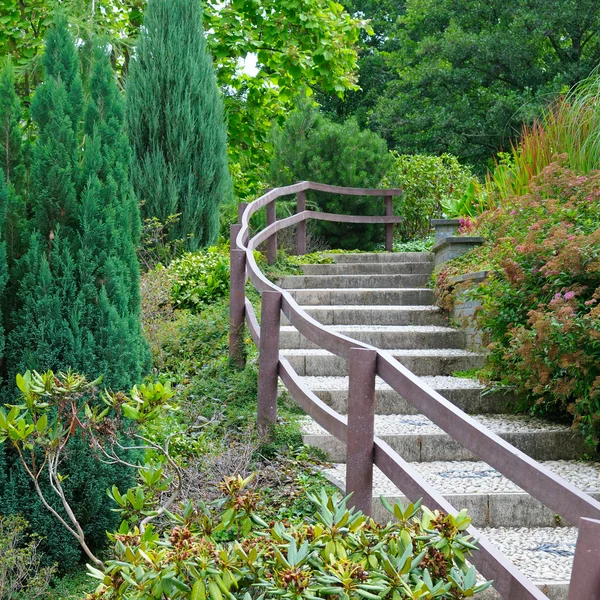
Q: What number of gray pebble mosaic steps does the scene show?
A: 11